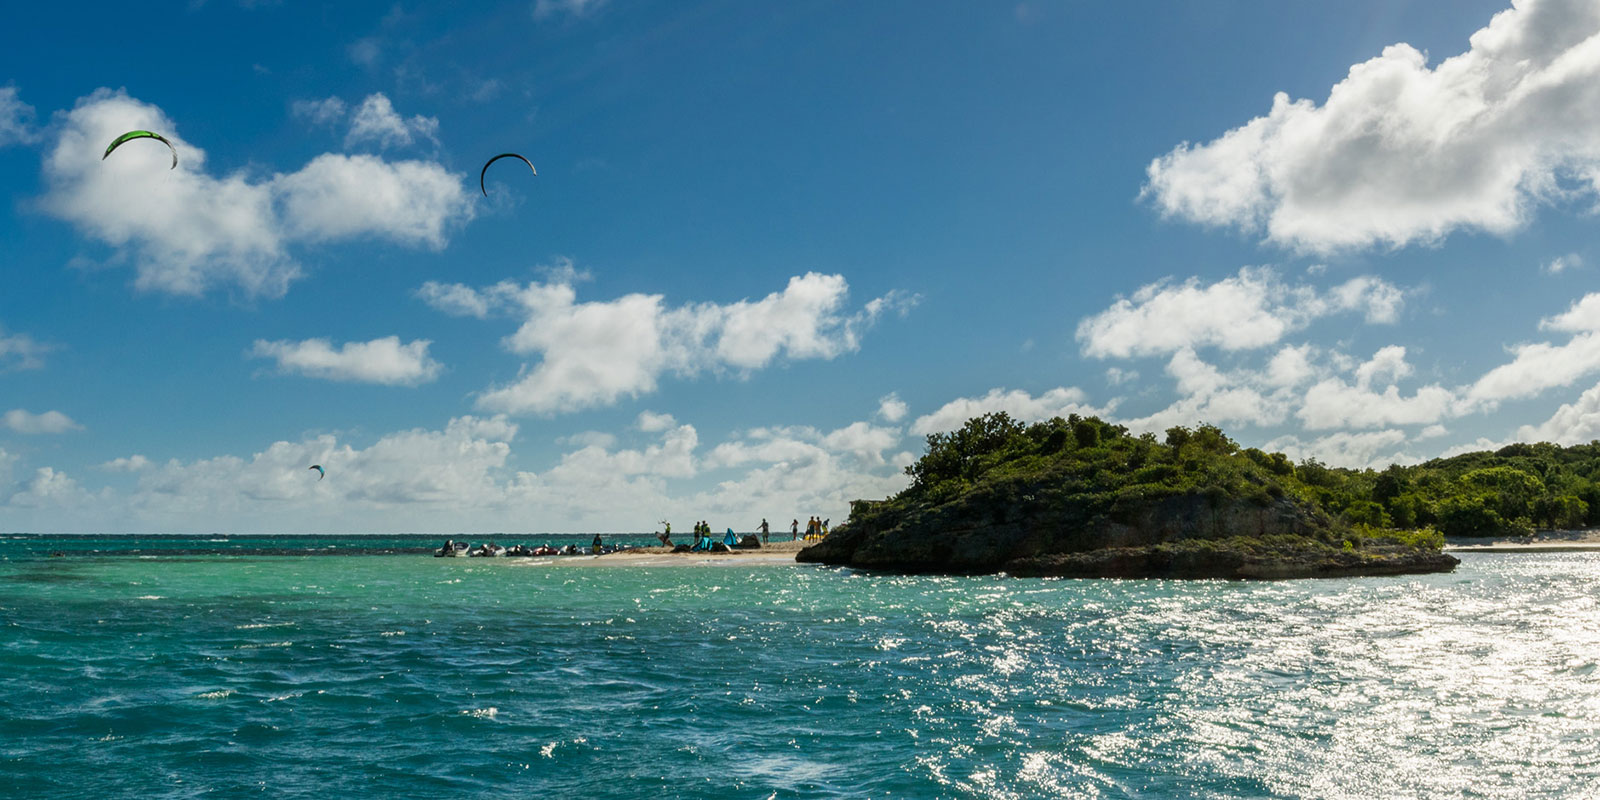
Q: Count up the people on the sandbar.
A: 10